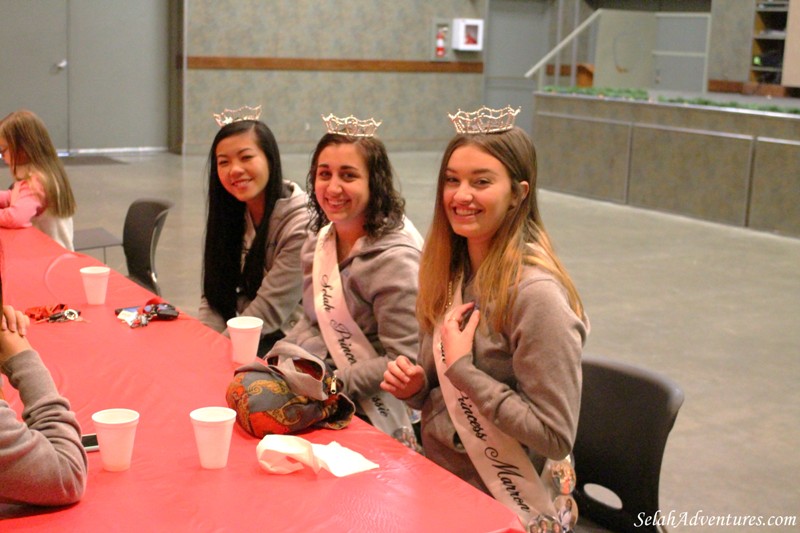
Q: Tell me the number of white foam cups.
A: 4